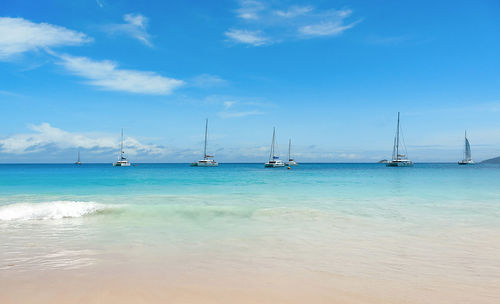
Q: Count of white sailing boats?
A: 7